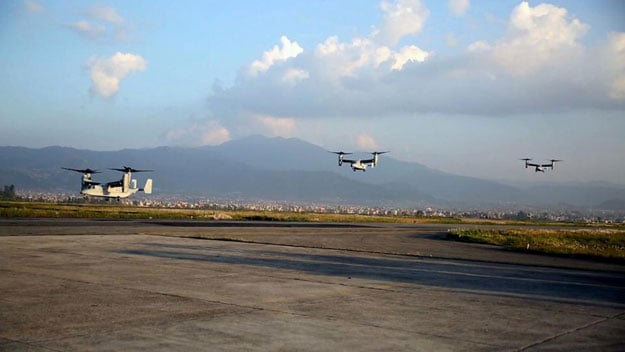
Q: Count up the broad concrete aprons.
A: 1